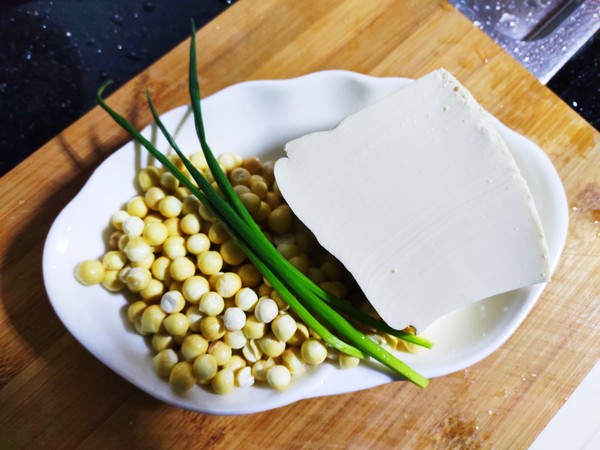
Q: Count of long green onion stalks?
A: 3